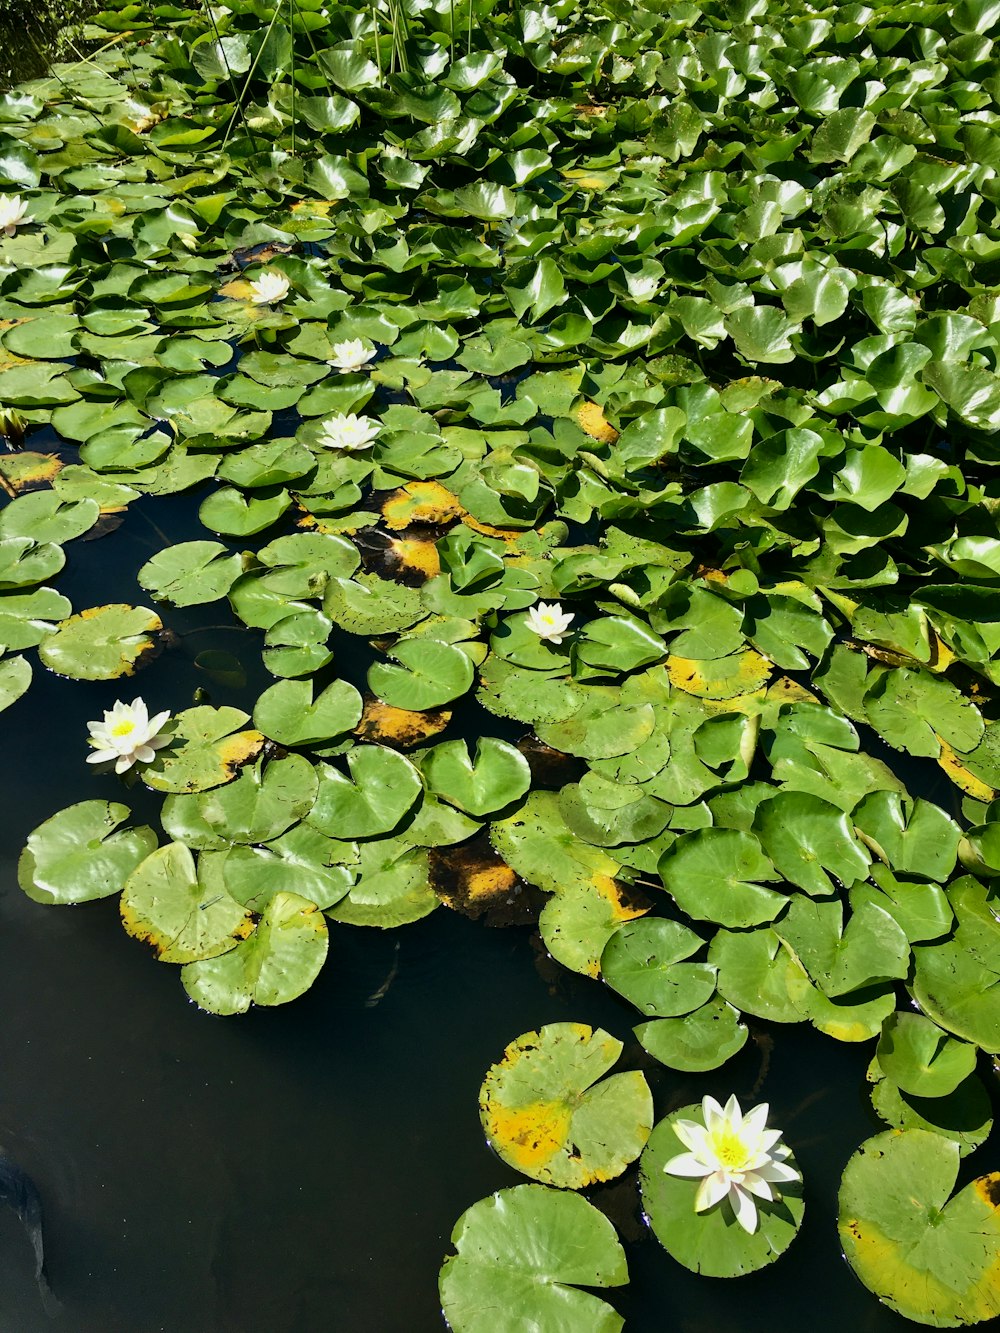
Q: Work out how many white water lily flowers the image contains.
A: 7